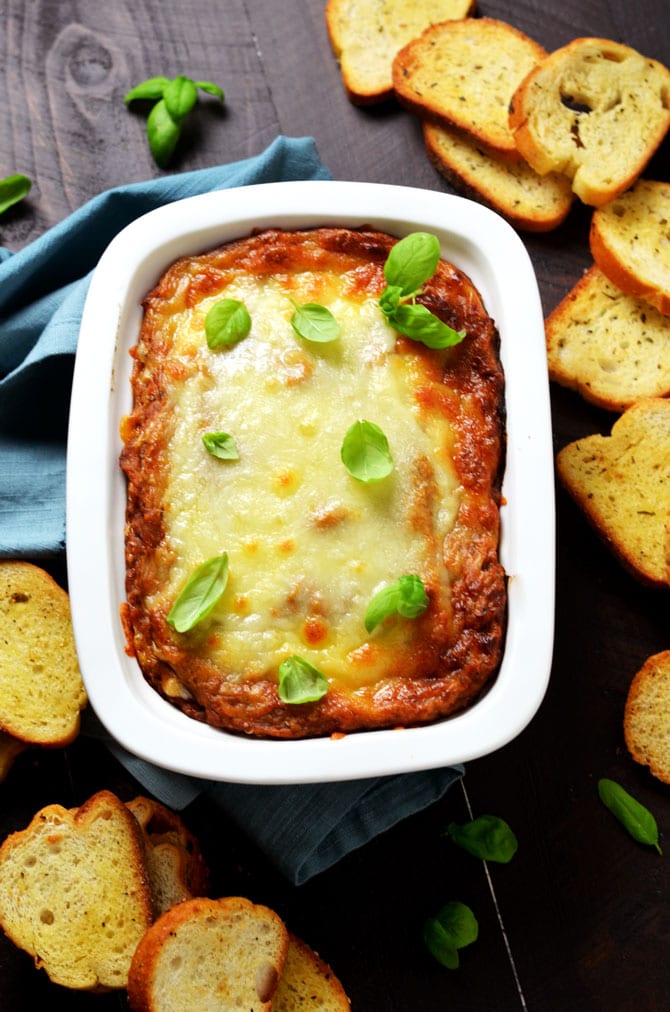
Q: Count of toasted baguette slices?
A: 14